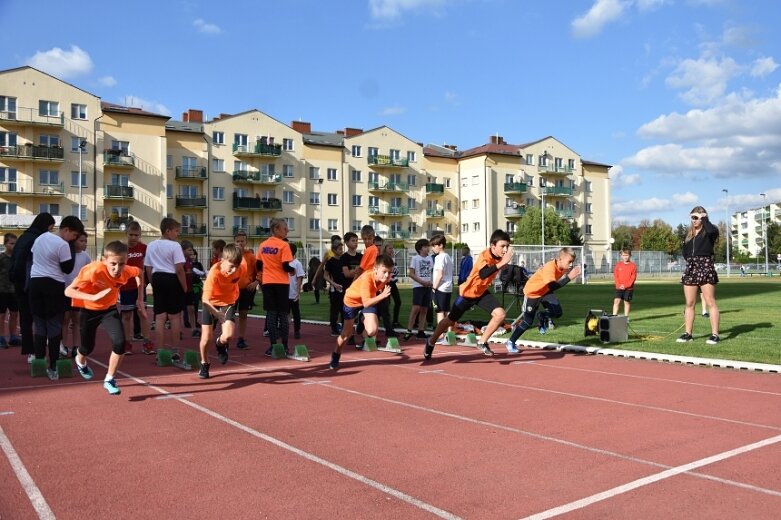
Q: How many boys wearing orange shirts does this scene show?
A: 8